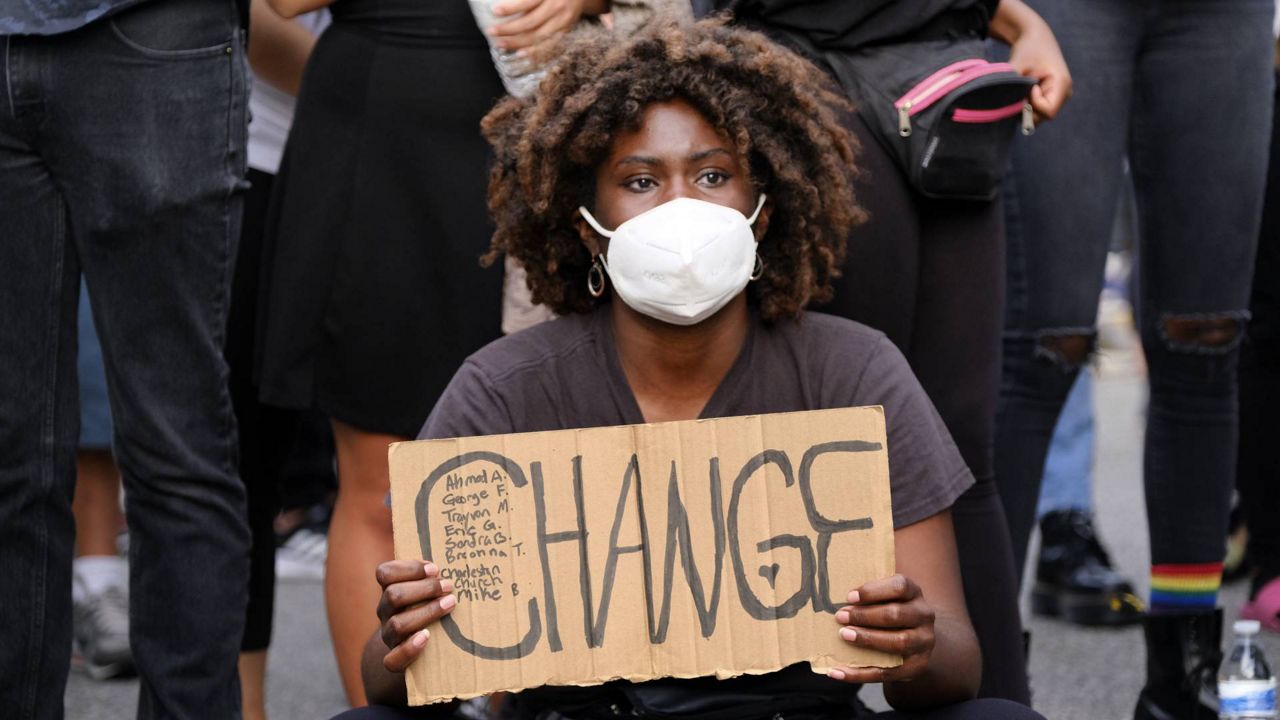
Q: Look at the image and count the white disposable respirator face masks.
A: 1